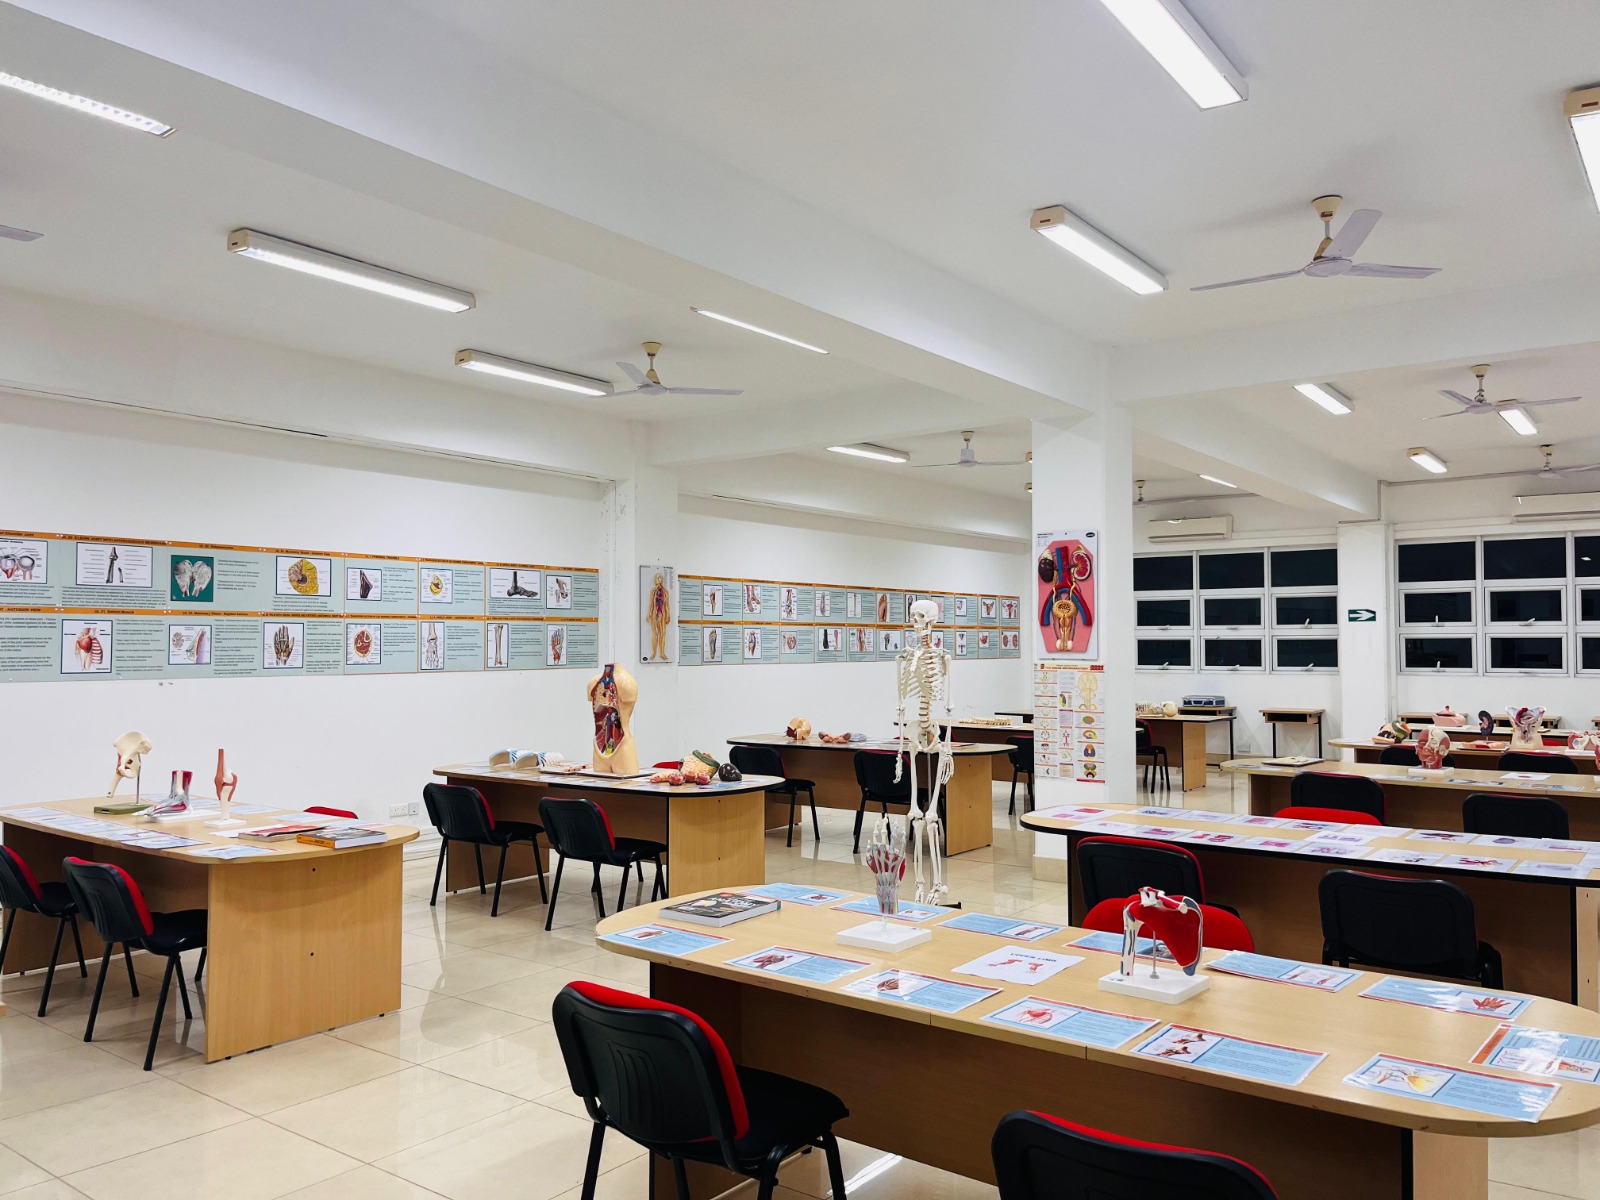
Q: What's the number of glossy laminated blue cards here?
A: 13